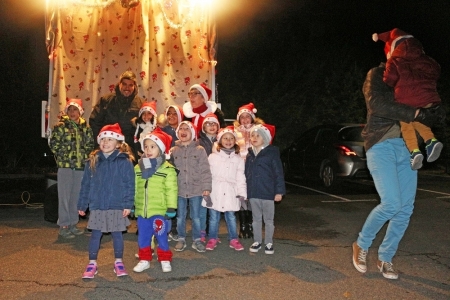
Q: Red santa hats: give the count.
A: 12